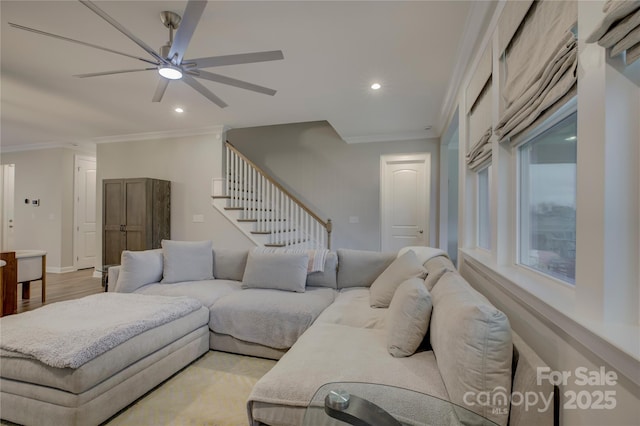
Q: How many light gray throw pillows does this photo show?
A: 5